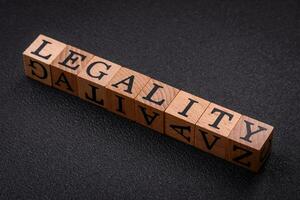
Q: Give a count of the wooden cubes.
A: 8